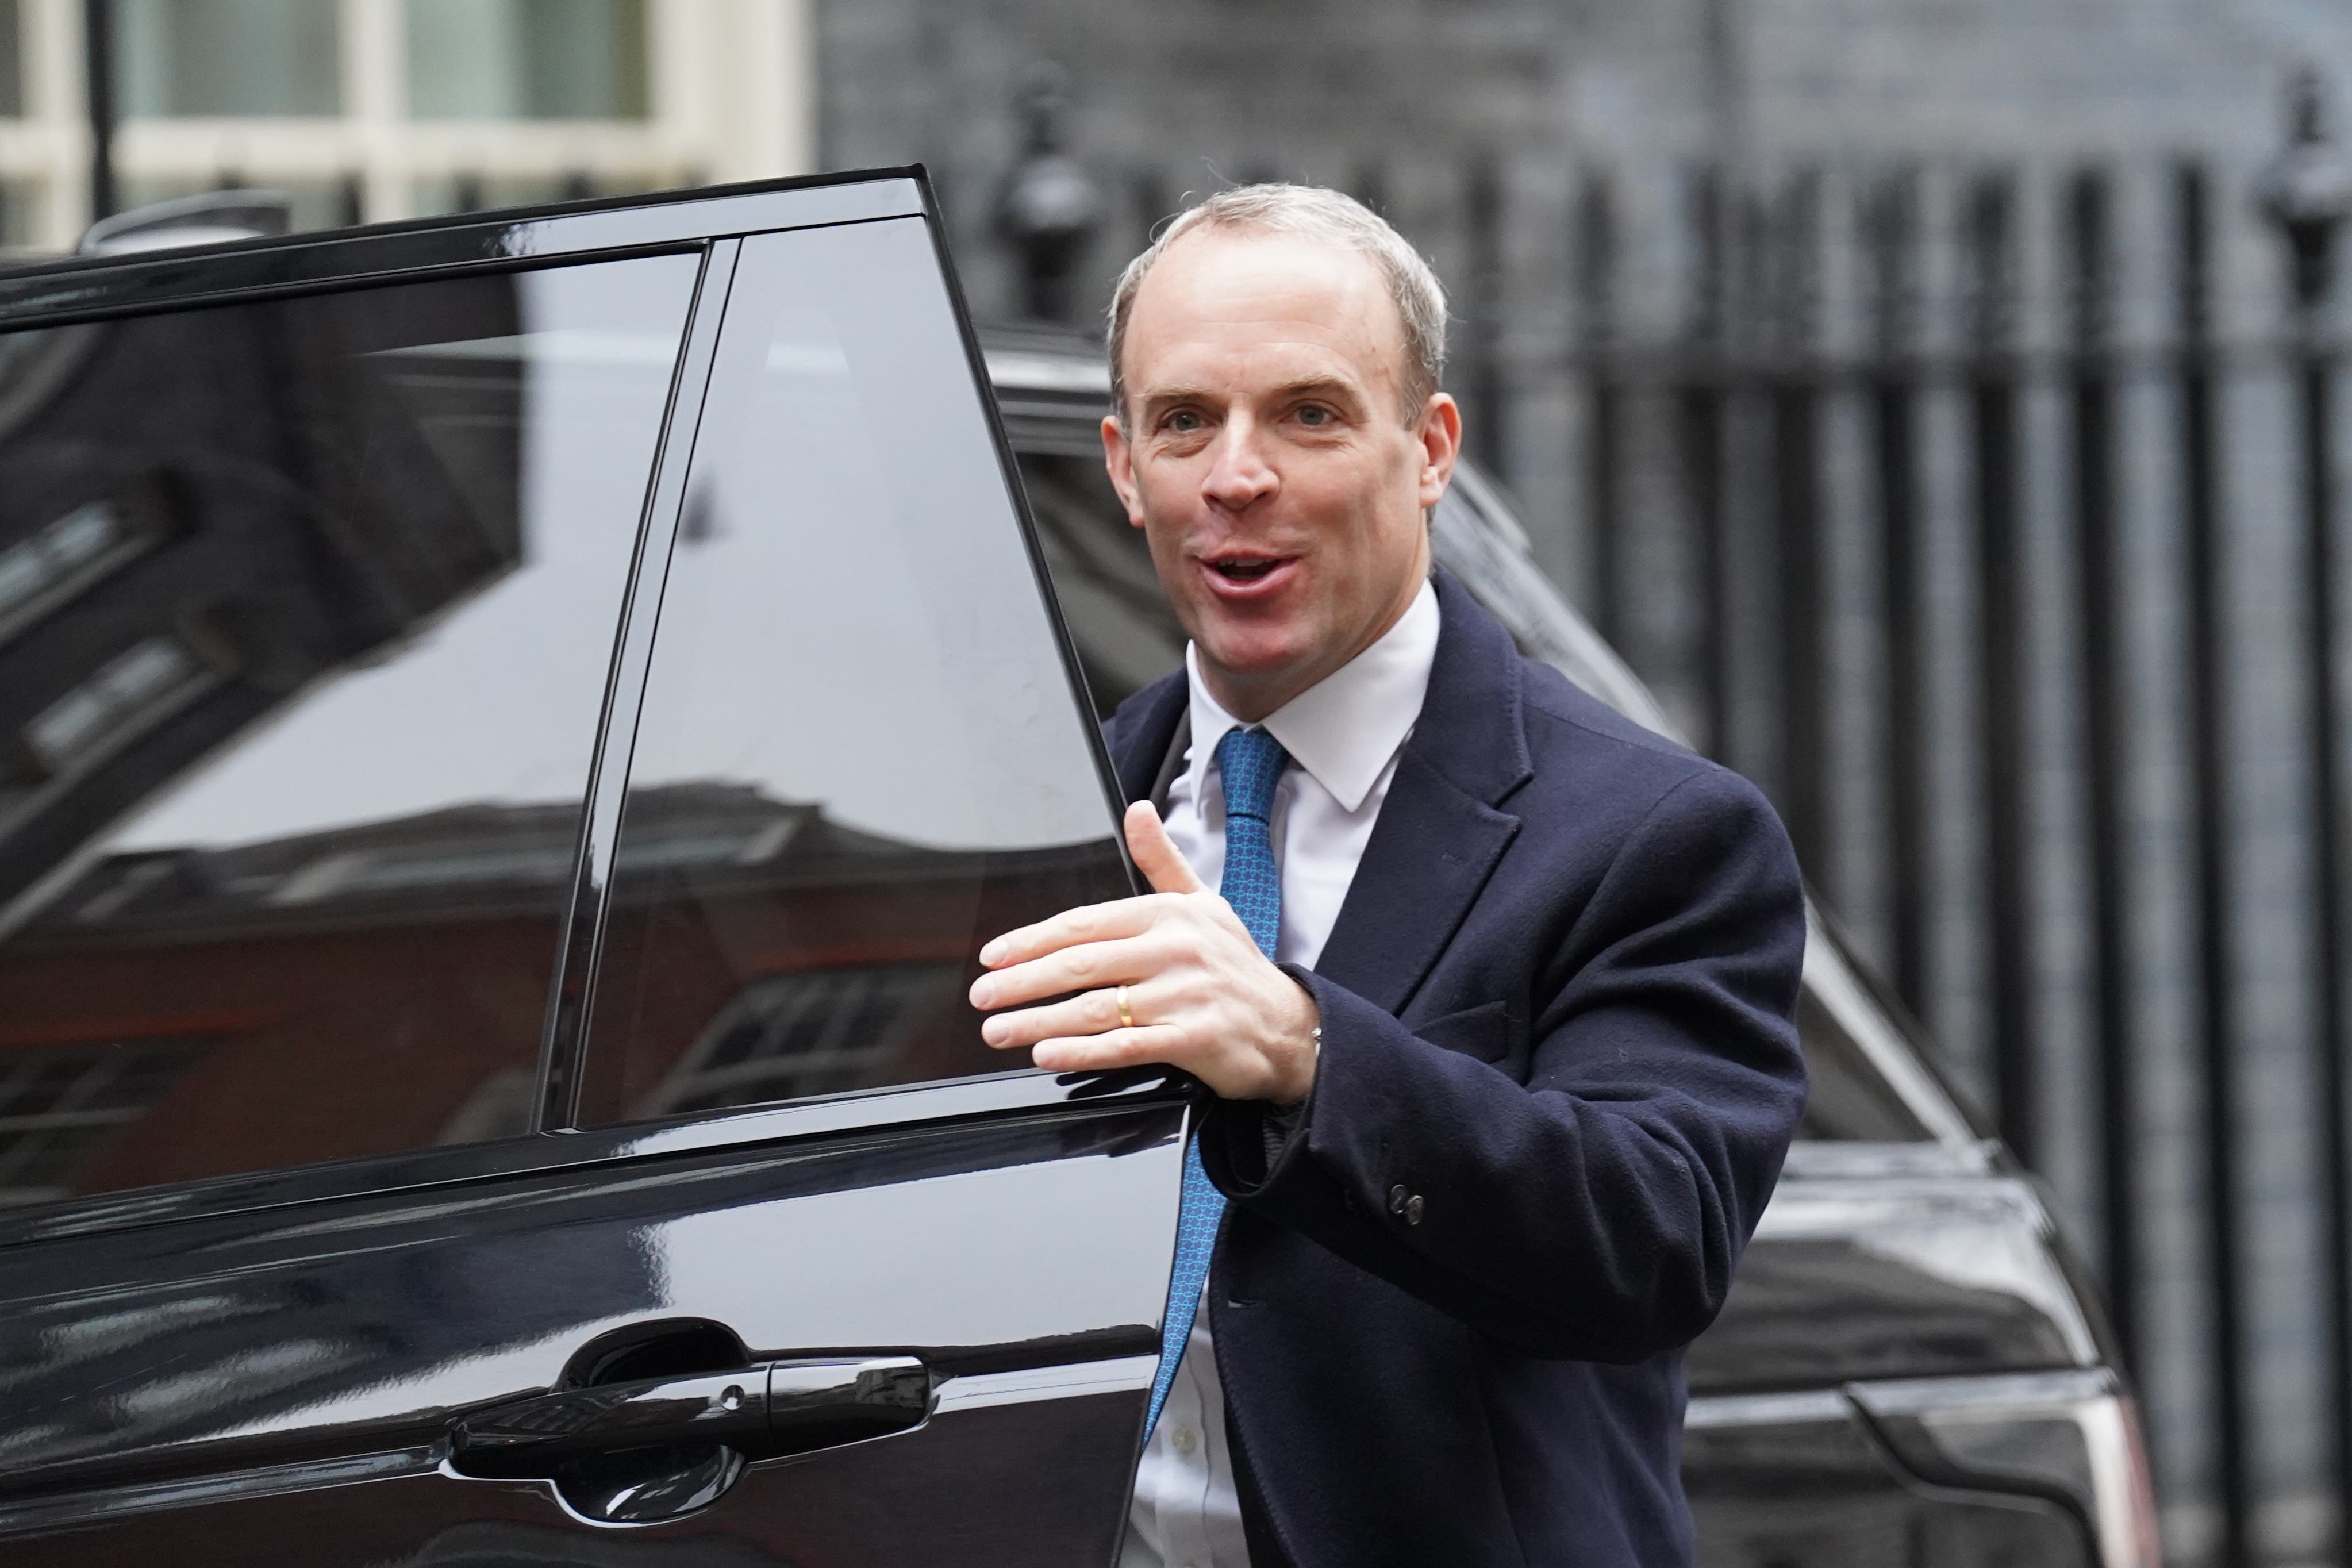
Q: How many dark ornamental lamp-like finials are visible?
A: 2